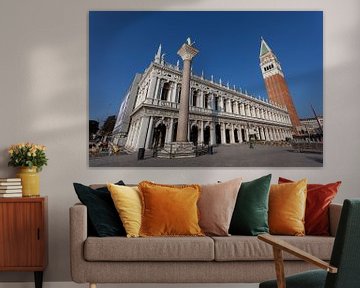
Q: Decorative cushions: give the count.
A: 7